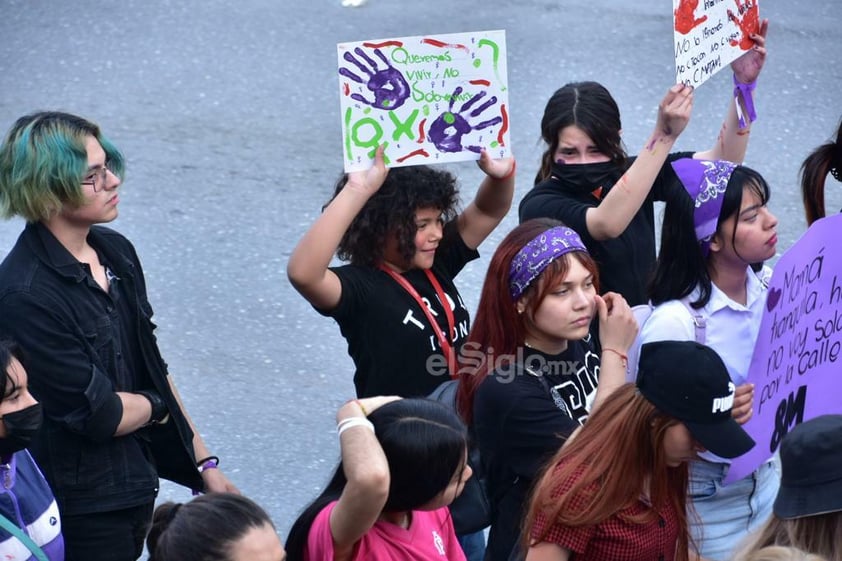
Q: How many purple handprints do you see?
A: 2